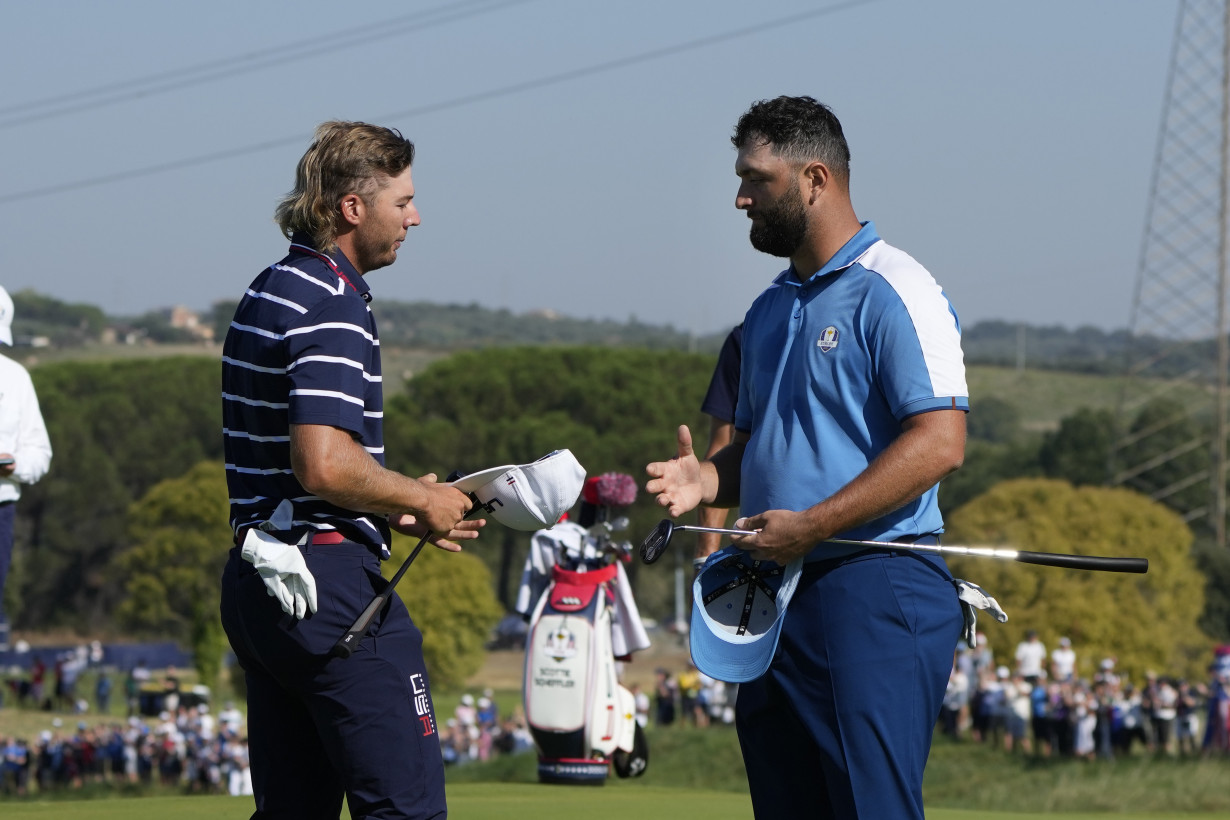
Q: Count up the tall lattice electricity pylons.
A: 1